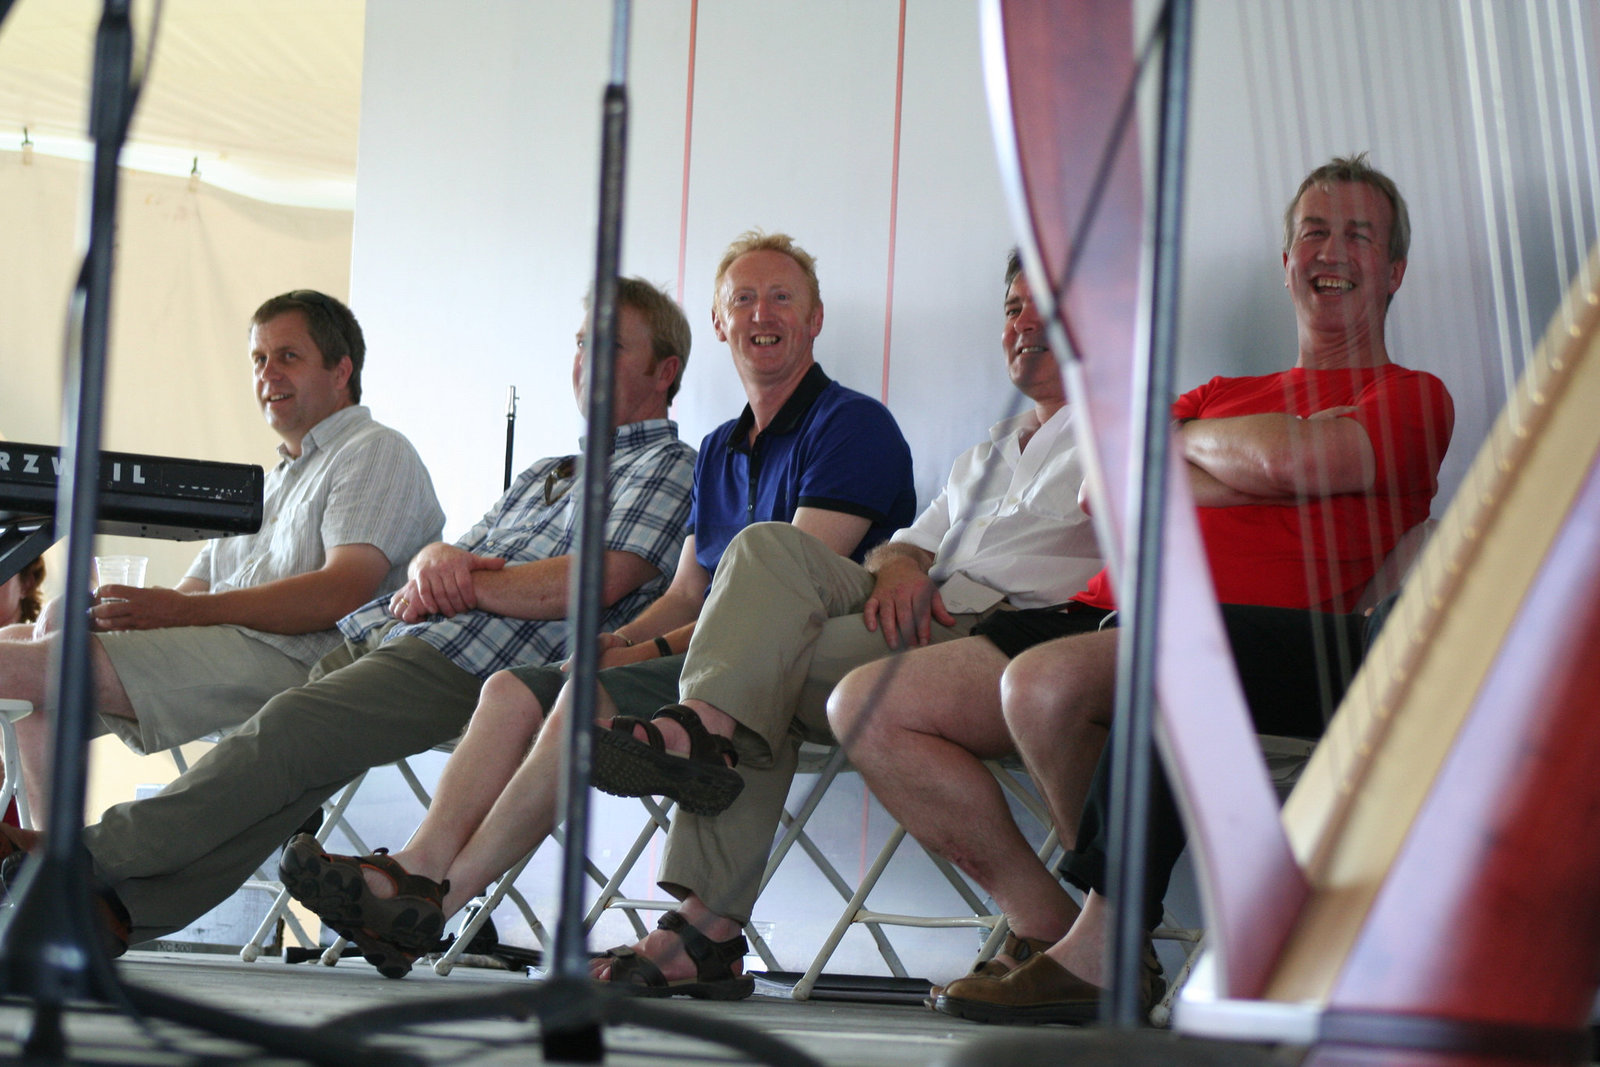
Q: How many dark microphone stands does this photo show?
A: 3